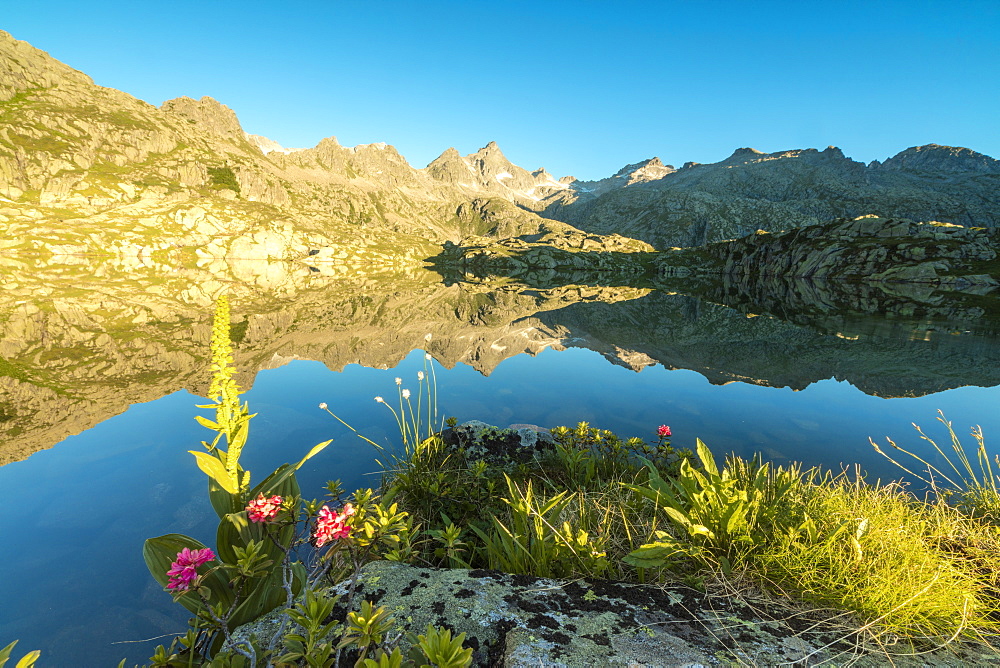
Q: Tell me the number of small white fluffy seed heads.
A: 7